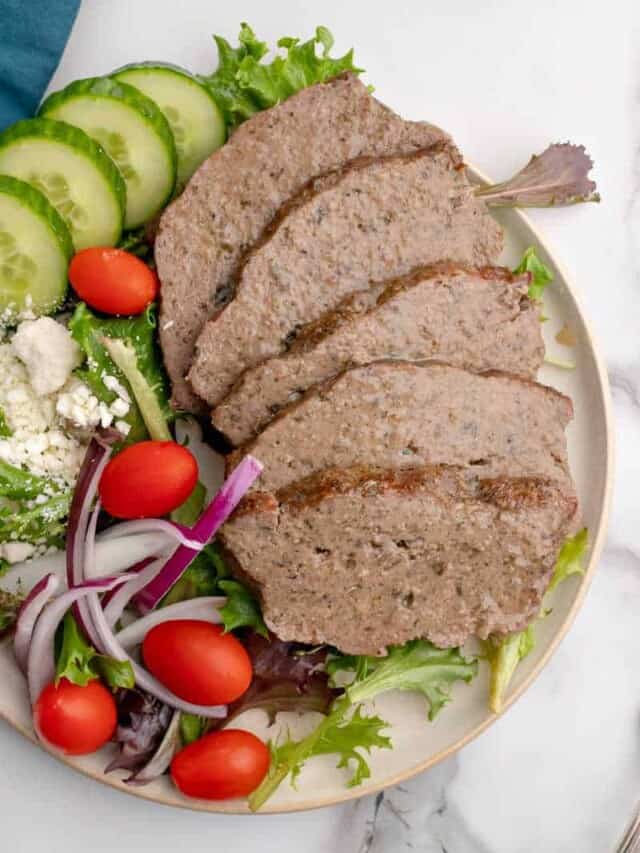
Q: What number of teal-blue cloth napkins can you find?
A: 1